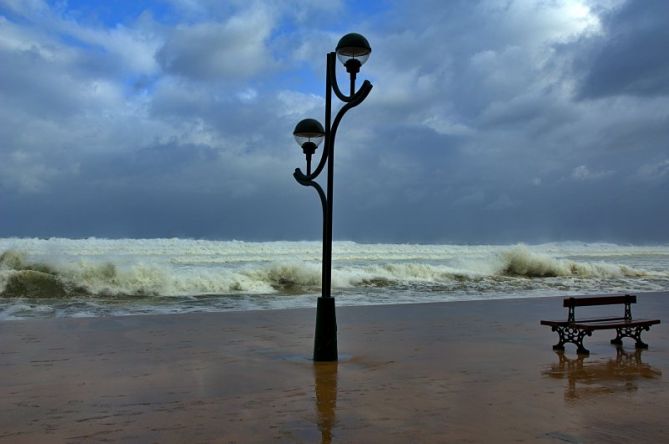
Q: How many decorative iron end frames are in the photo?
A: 2